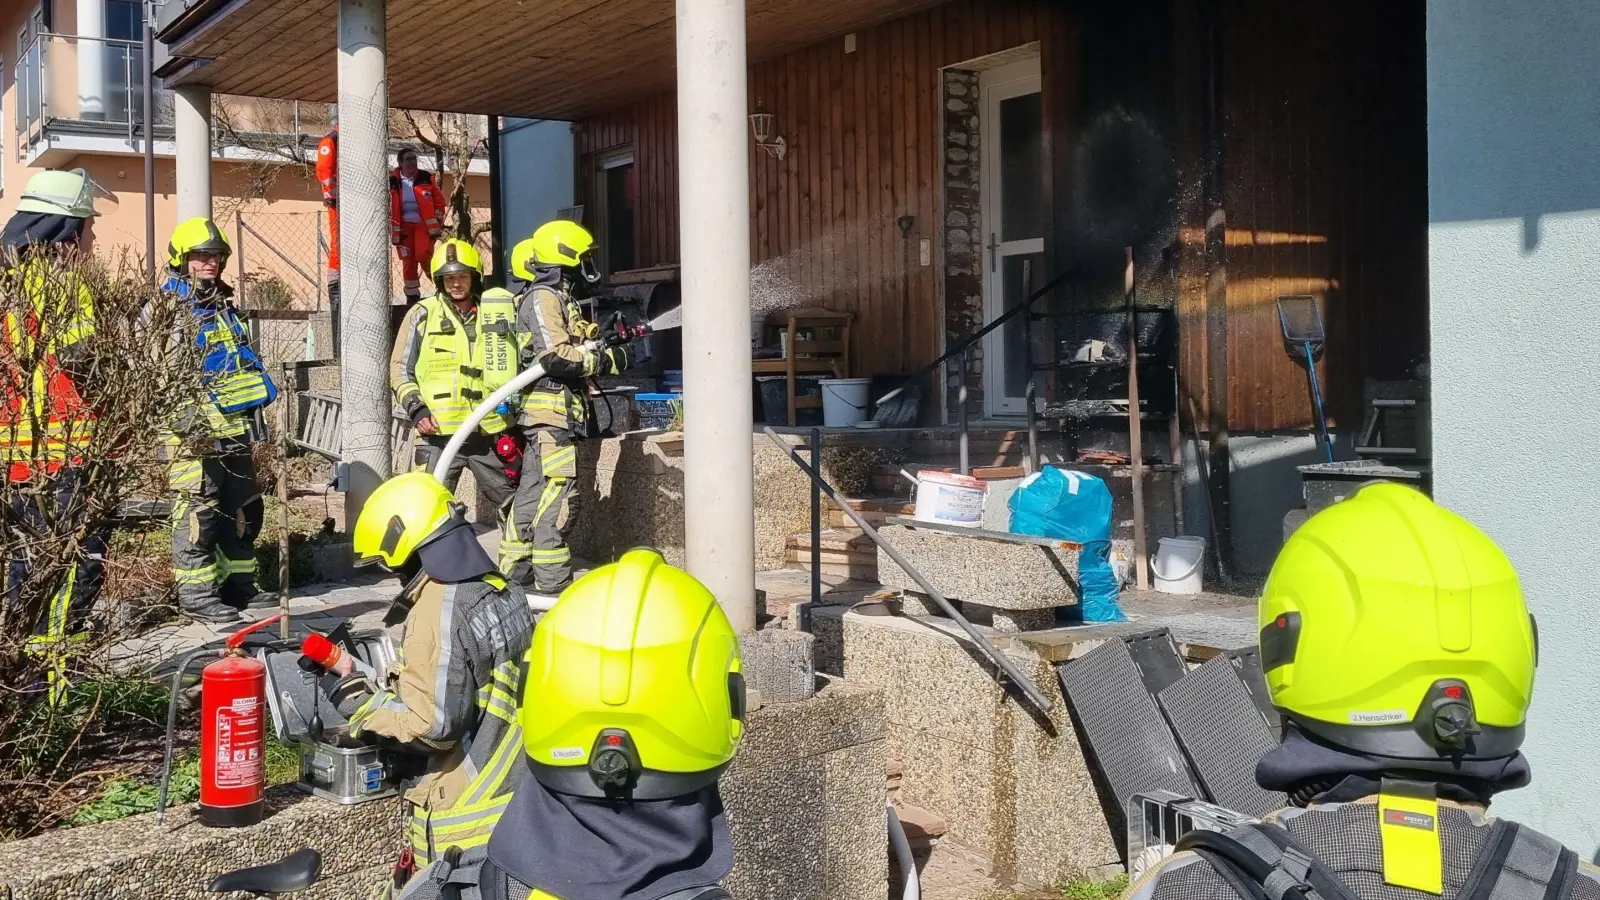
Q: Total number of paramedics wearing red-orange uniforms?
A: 2